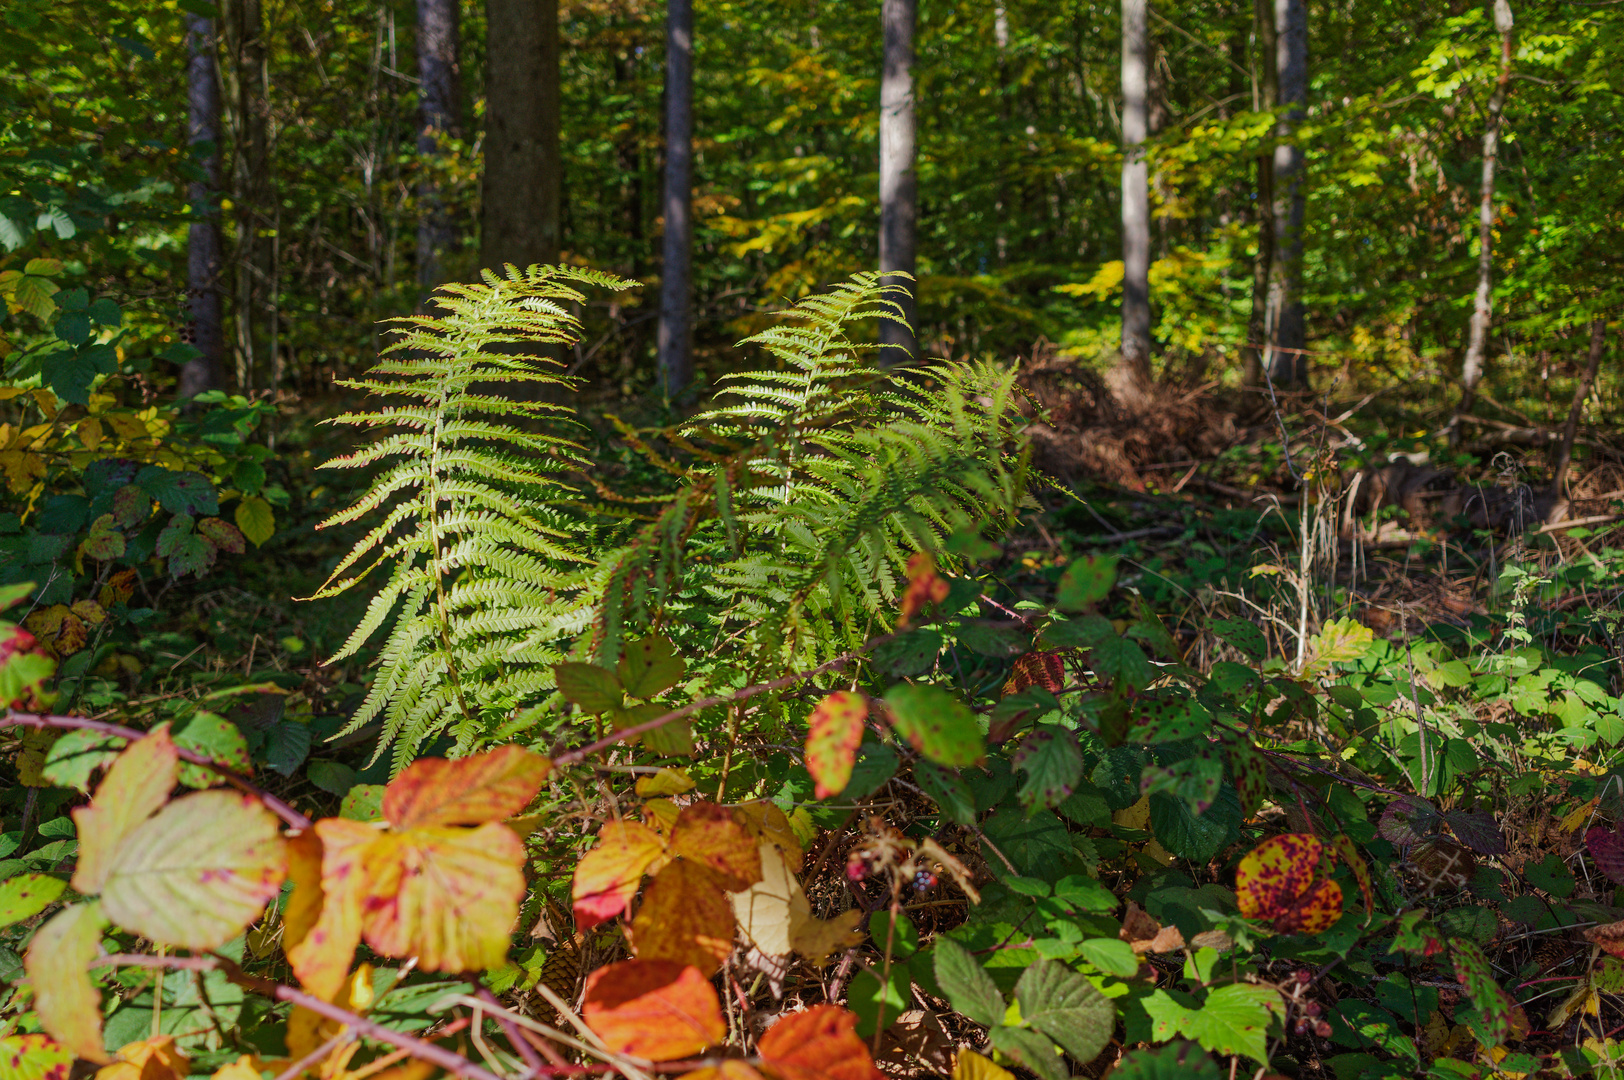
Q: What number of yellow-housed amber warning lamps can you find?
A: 0